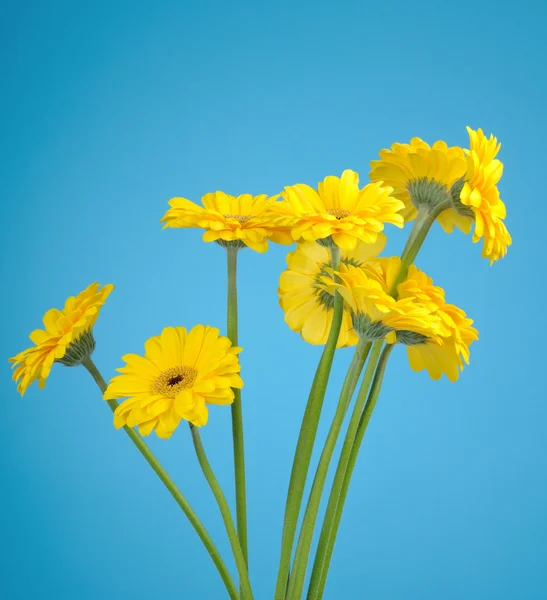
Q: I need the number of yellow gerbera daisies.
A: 9